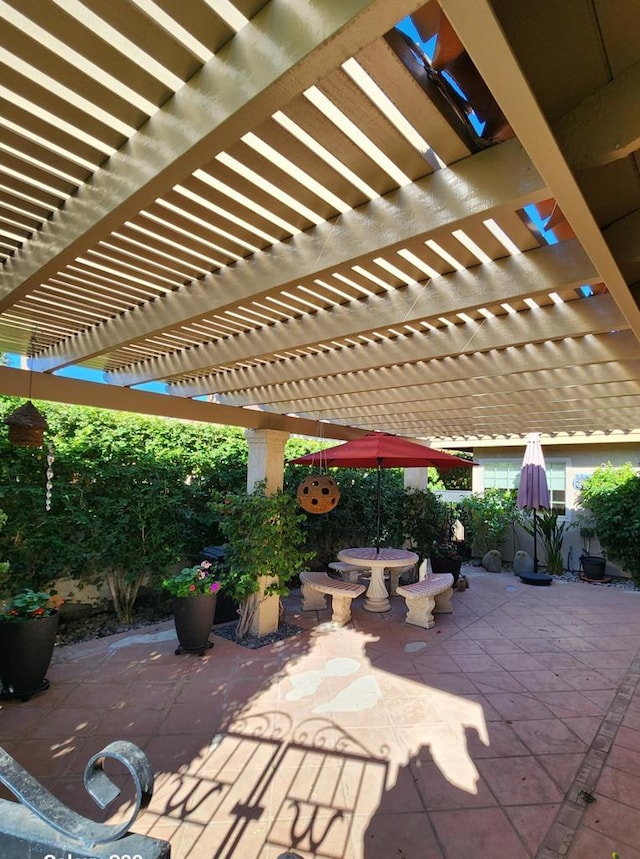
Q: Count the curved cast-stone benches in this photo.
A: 3